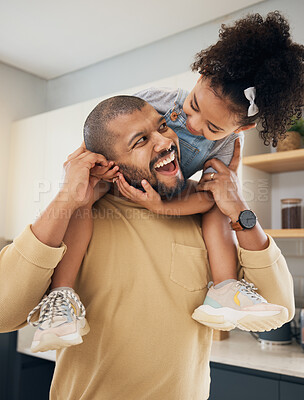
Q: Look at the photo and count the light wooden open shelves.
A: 2